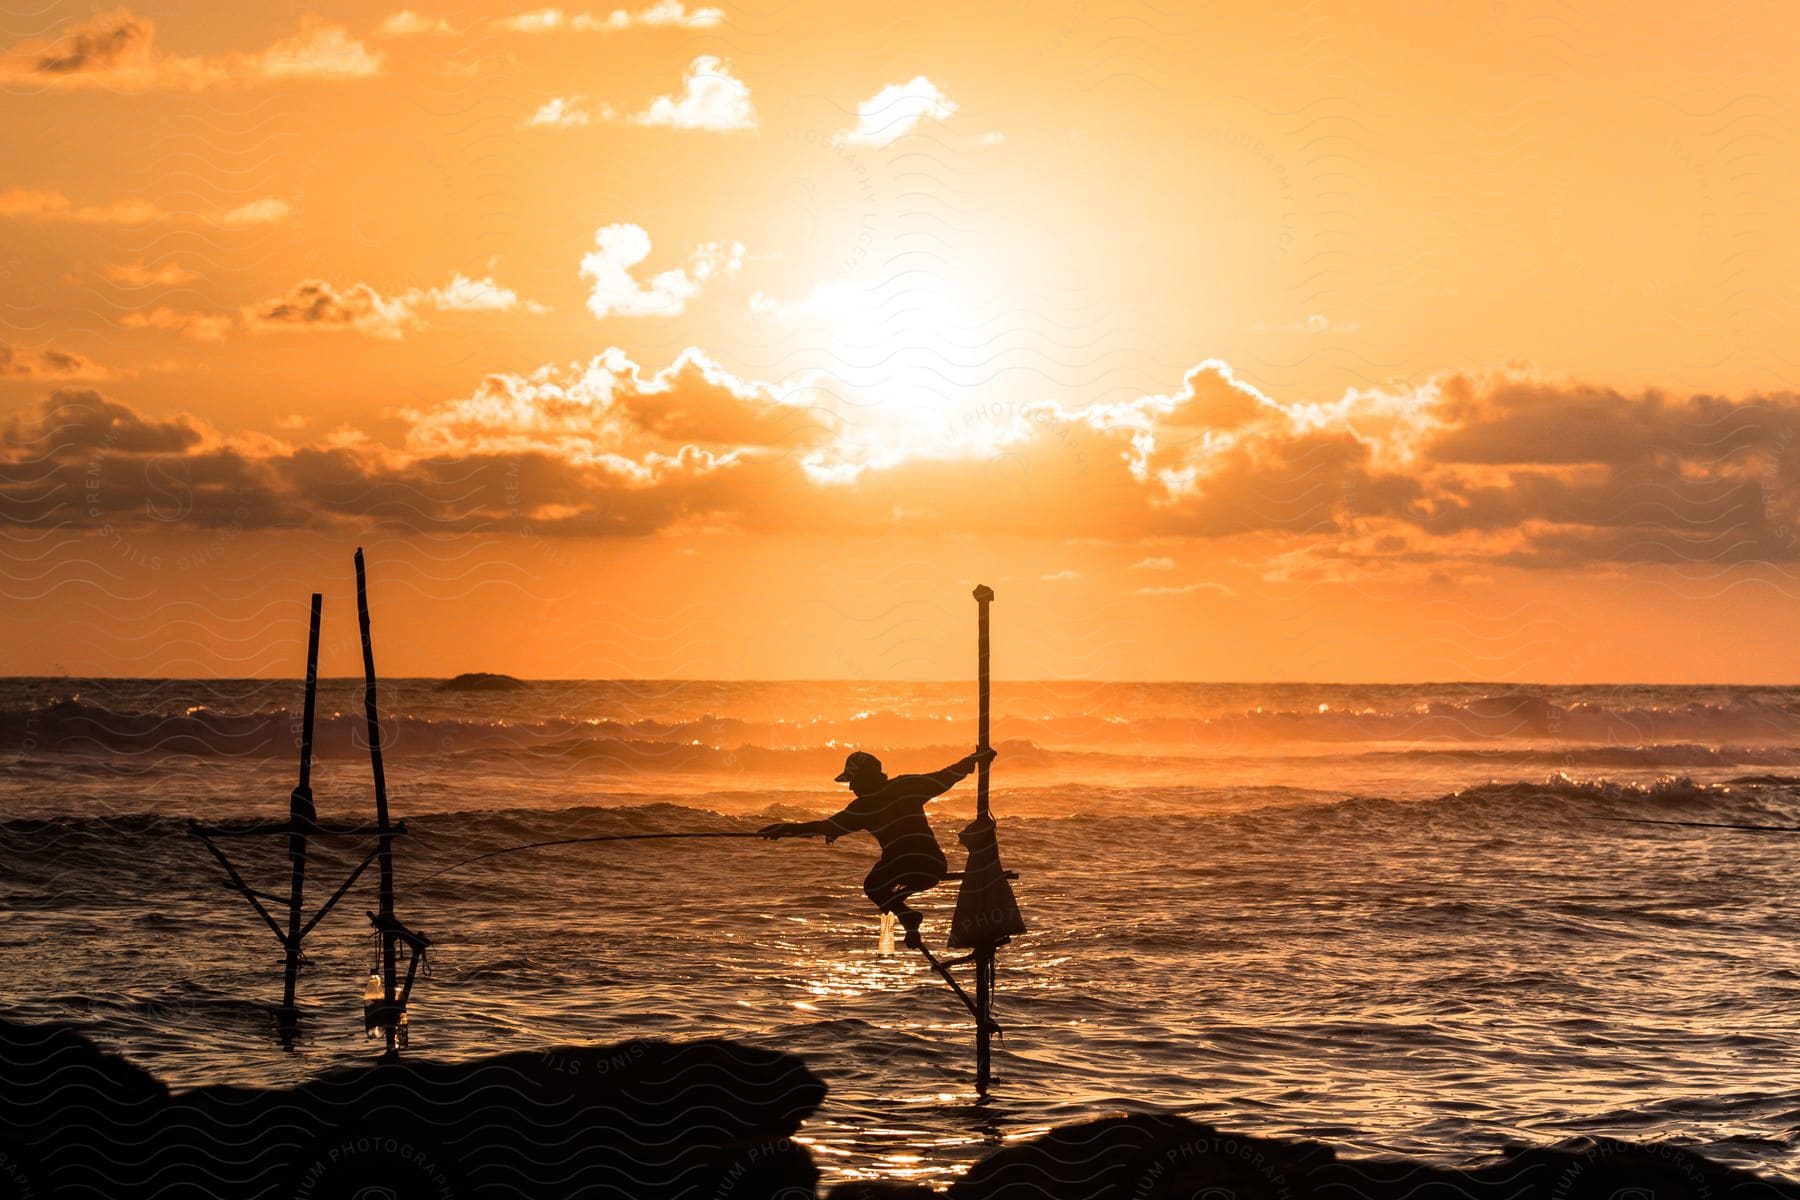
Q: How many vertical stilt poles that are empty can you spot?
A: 2